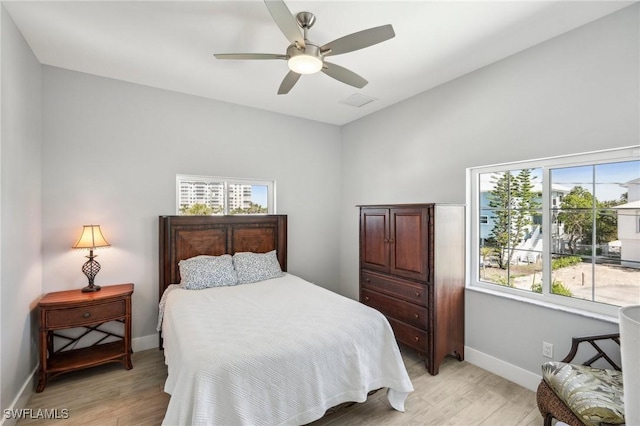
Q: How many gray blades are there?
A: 5